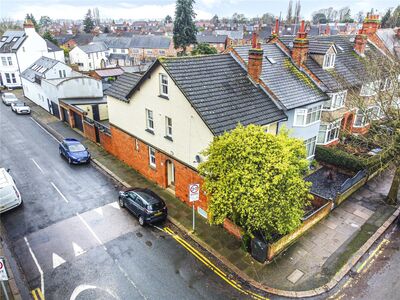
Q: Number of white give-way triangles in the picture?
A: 4